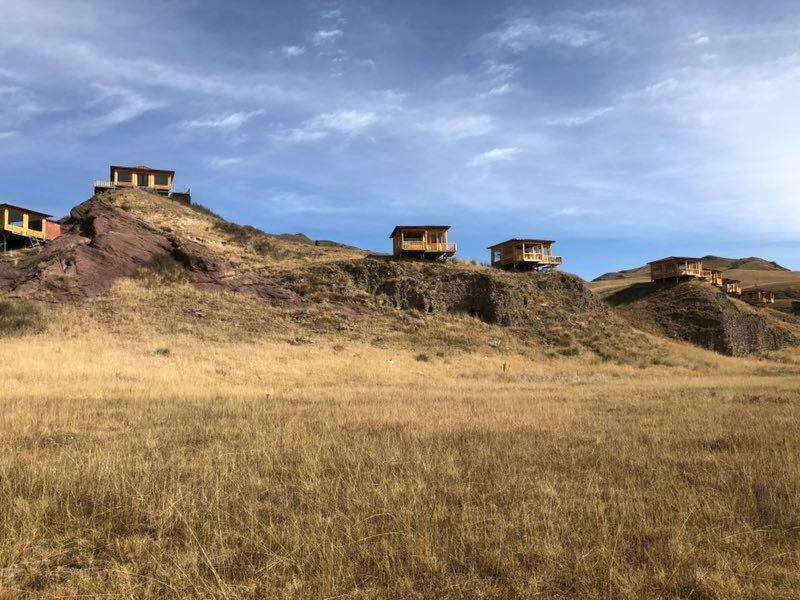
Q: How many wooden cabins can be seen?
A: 8